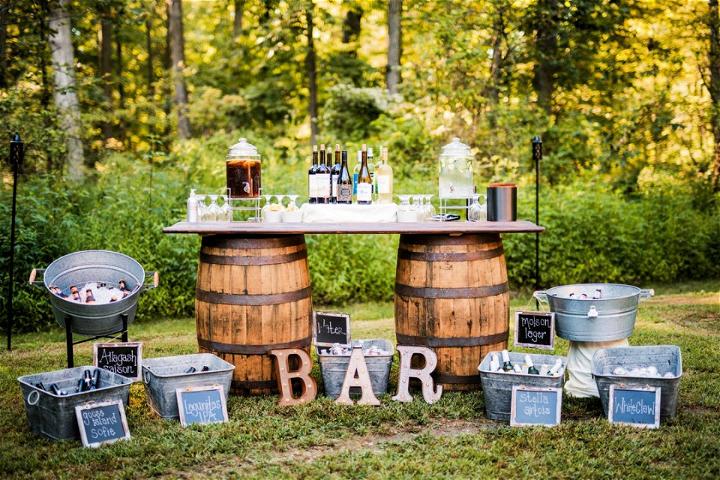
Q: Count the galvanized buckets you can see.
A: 7